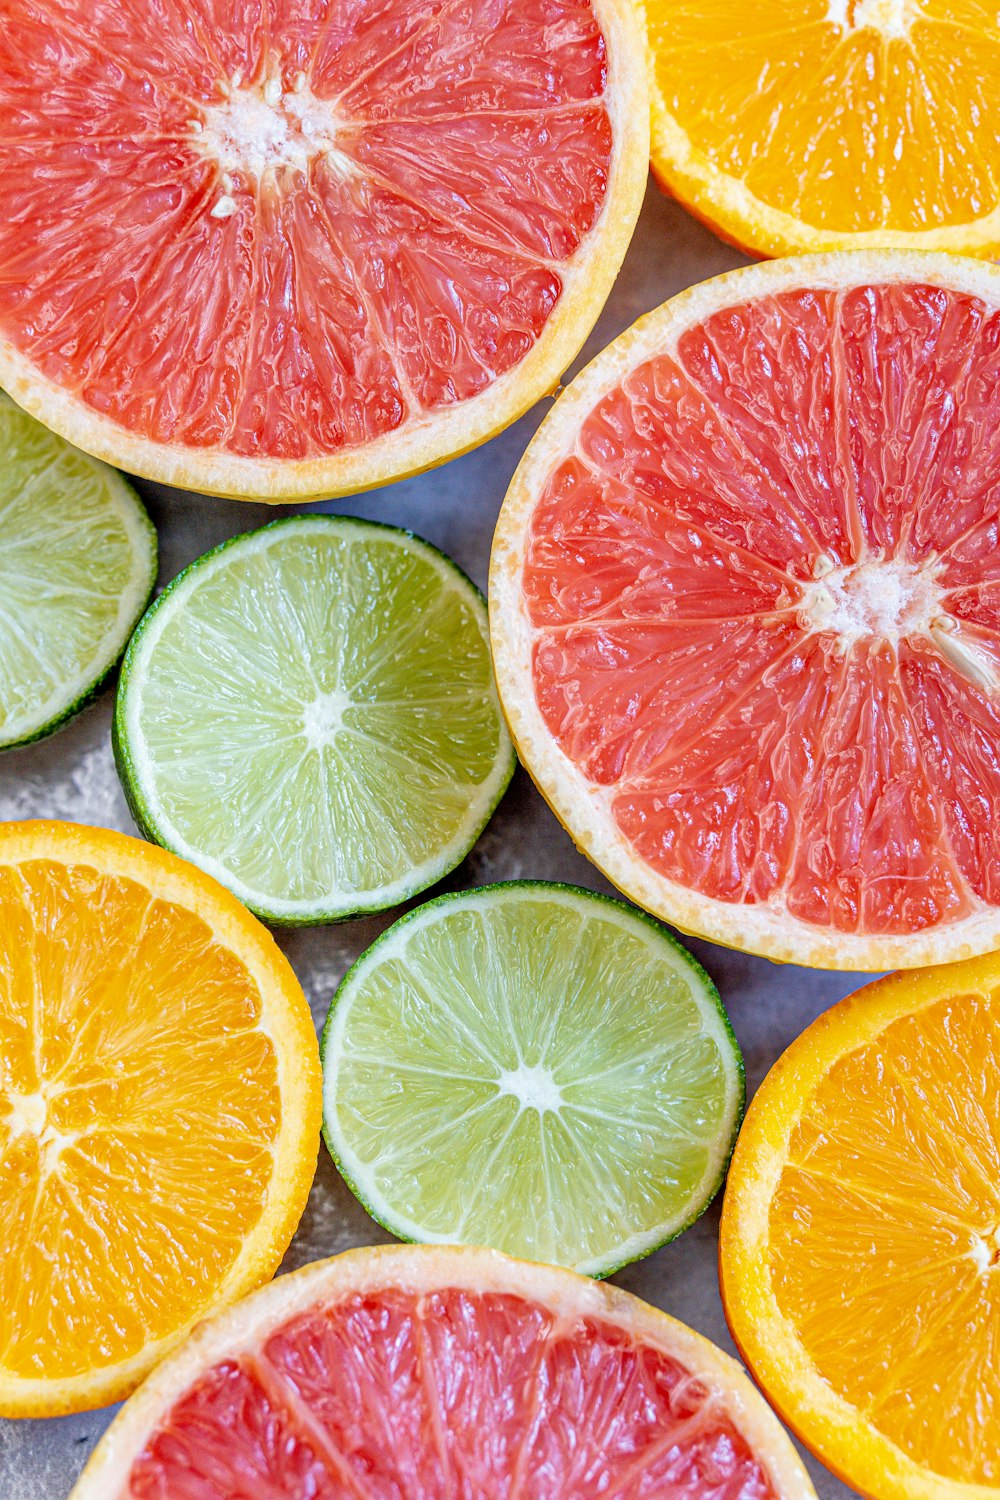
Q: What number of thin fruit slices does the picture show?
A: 9